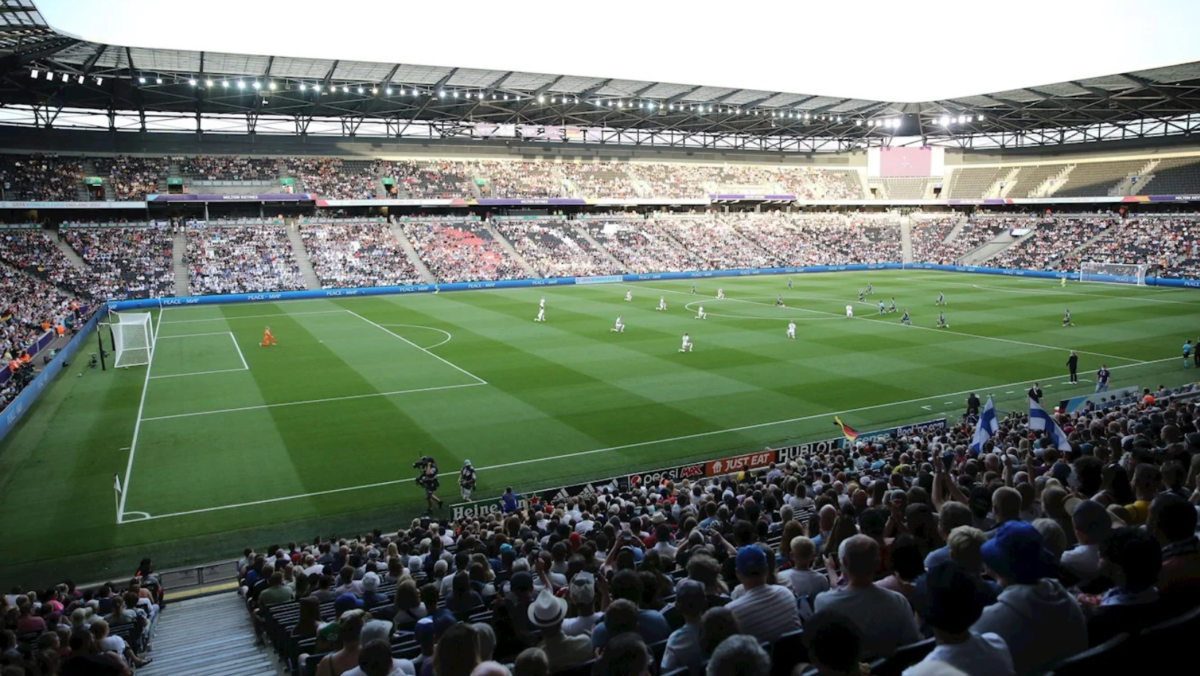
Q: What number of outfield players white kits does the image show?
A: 10